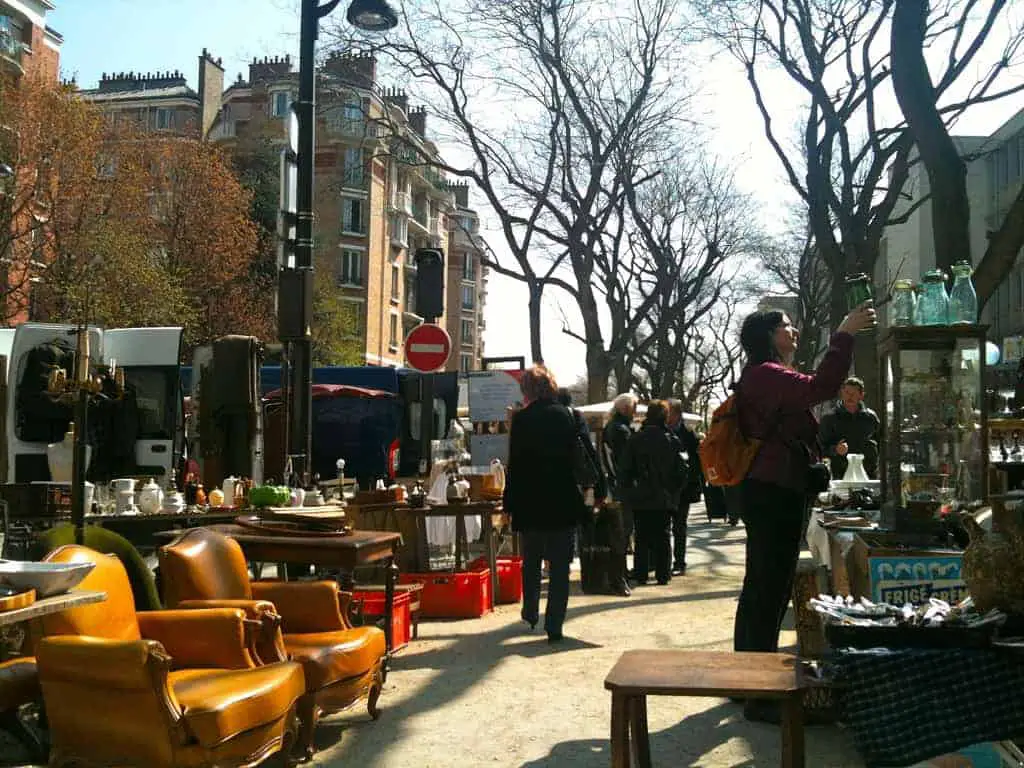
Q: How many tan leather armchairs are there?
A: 2